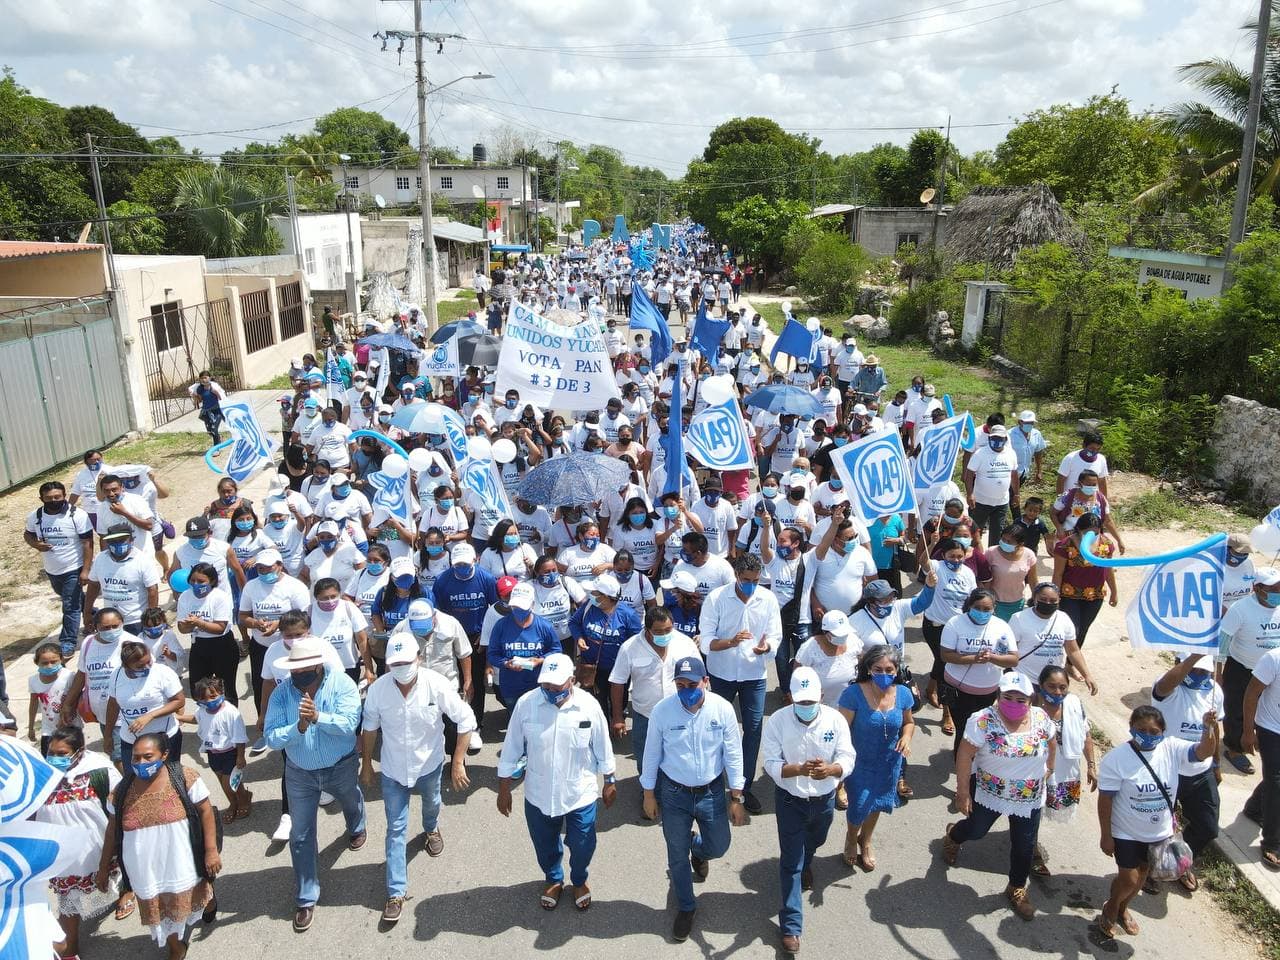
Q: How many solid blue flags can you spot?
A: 4